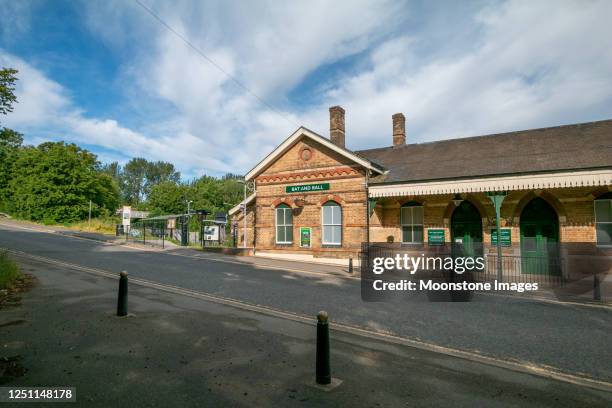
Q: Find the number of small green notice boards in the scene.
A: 3